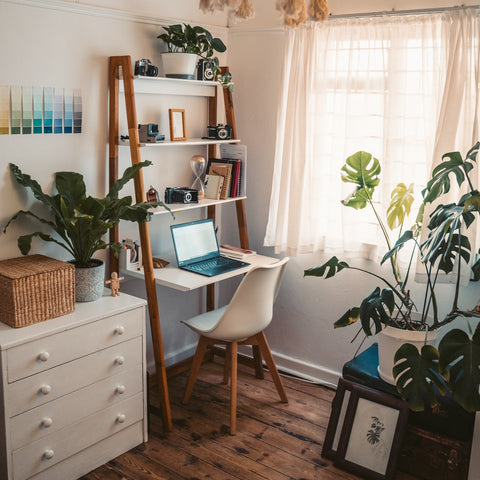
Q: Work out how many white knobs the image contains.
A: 8